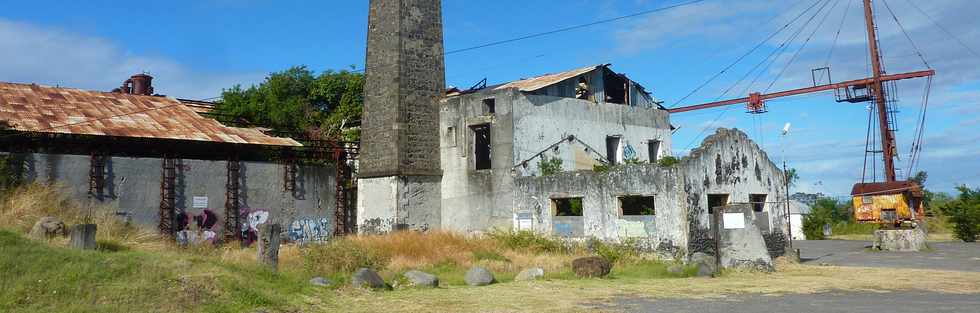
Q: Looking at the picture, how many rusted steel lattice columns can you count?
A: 5